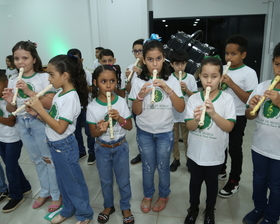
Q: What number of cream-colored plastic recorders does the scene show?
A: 9